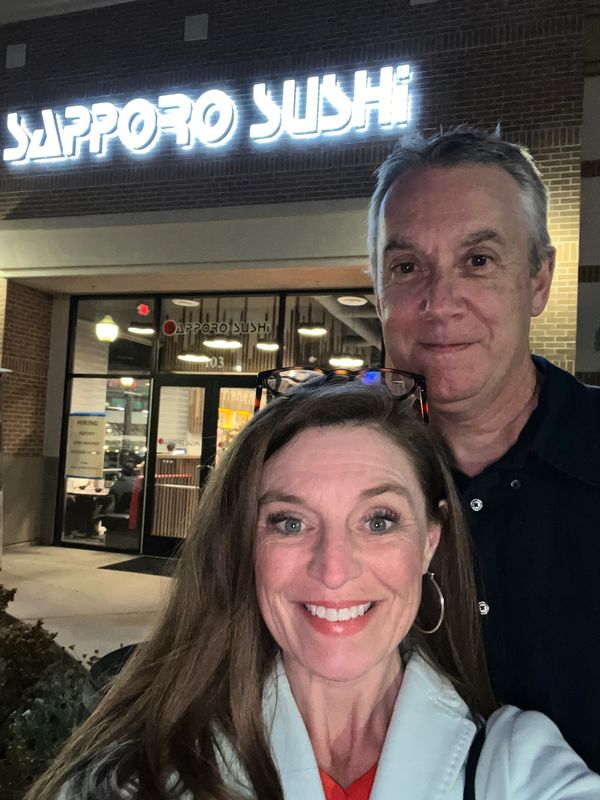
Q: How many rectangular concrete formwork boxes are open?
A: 0